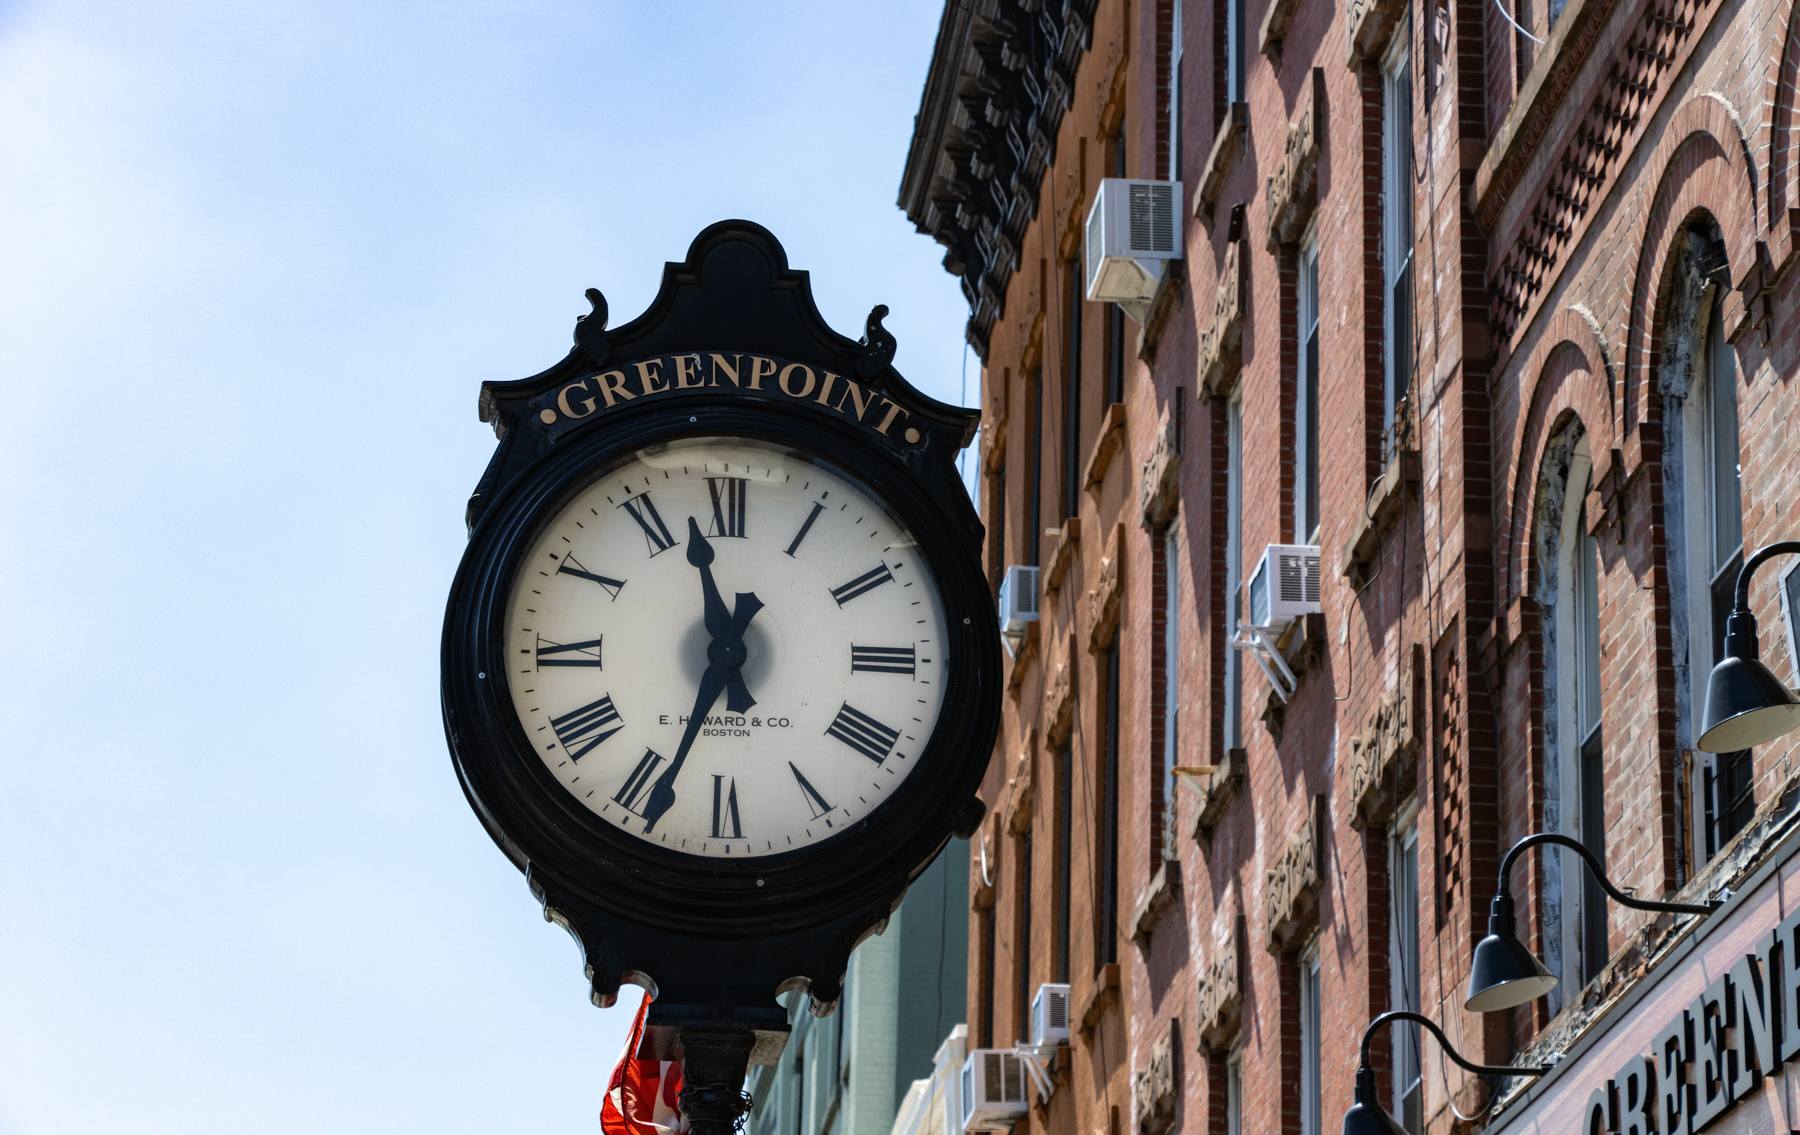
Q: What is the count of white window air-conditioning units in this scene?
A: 5